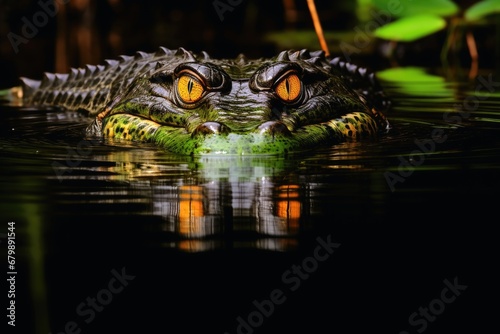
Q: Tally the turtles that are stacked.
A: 0